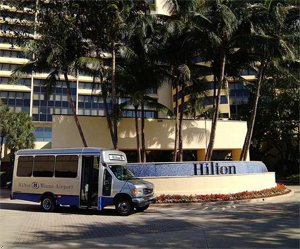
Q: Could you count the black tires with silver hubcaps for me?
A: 2